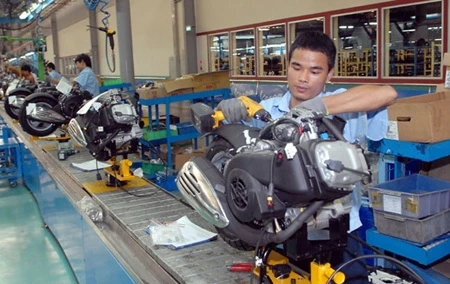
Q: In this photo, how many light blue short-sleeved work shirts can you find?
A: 3